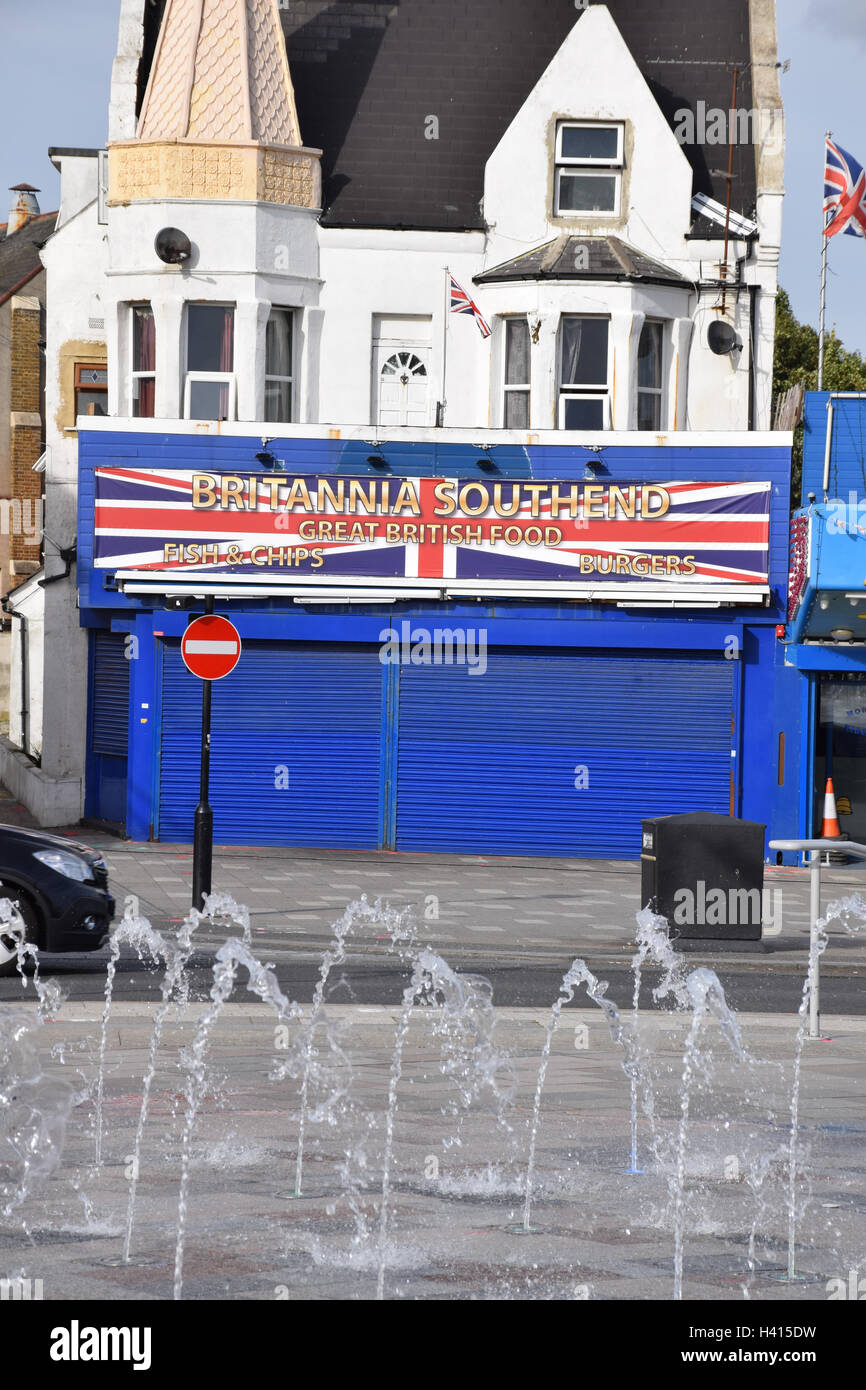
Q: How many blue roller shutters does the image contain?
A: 3